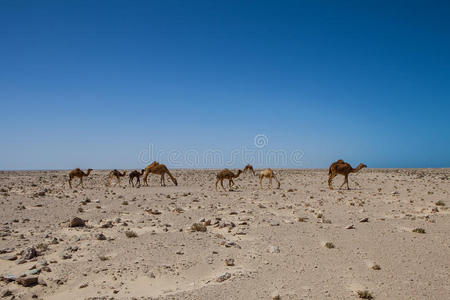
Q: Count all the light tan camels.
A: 1